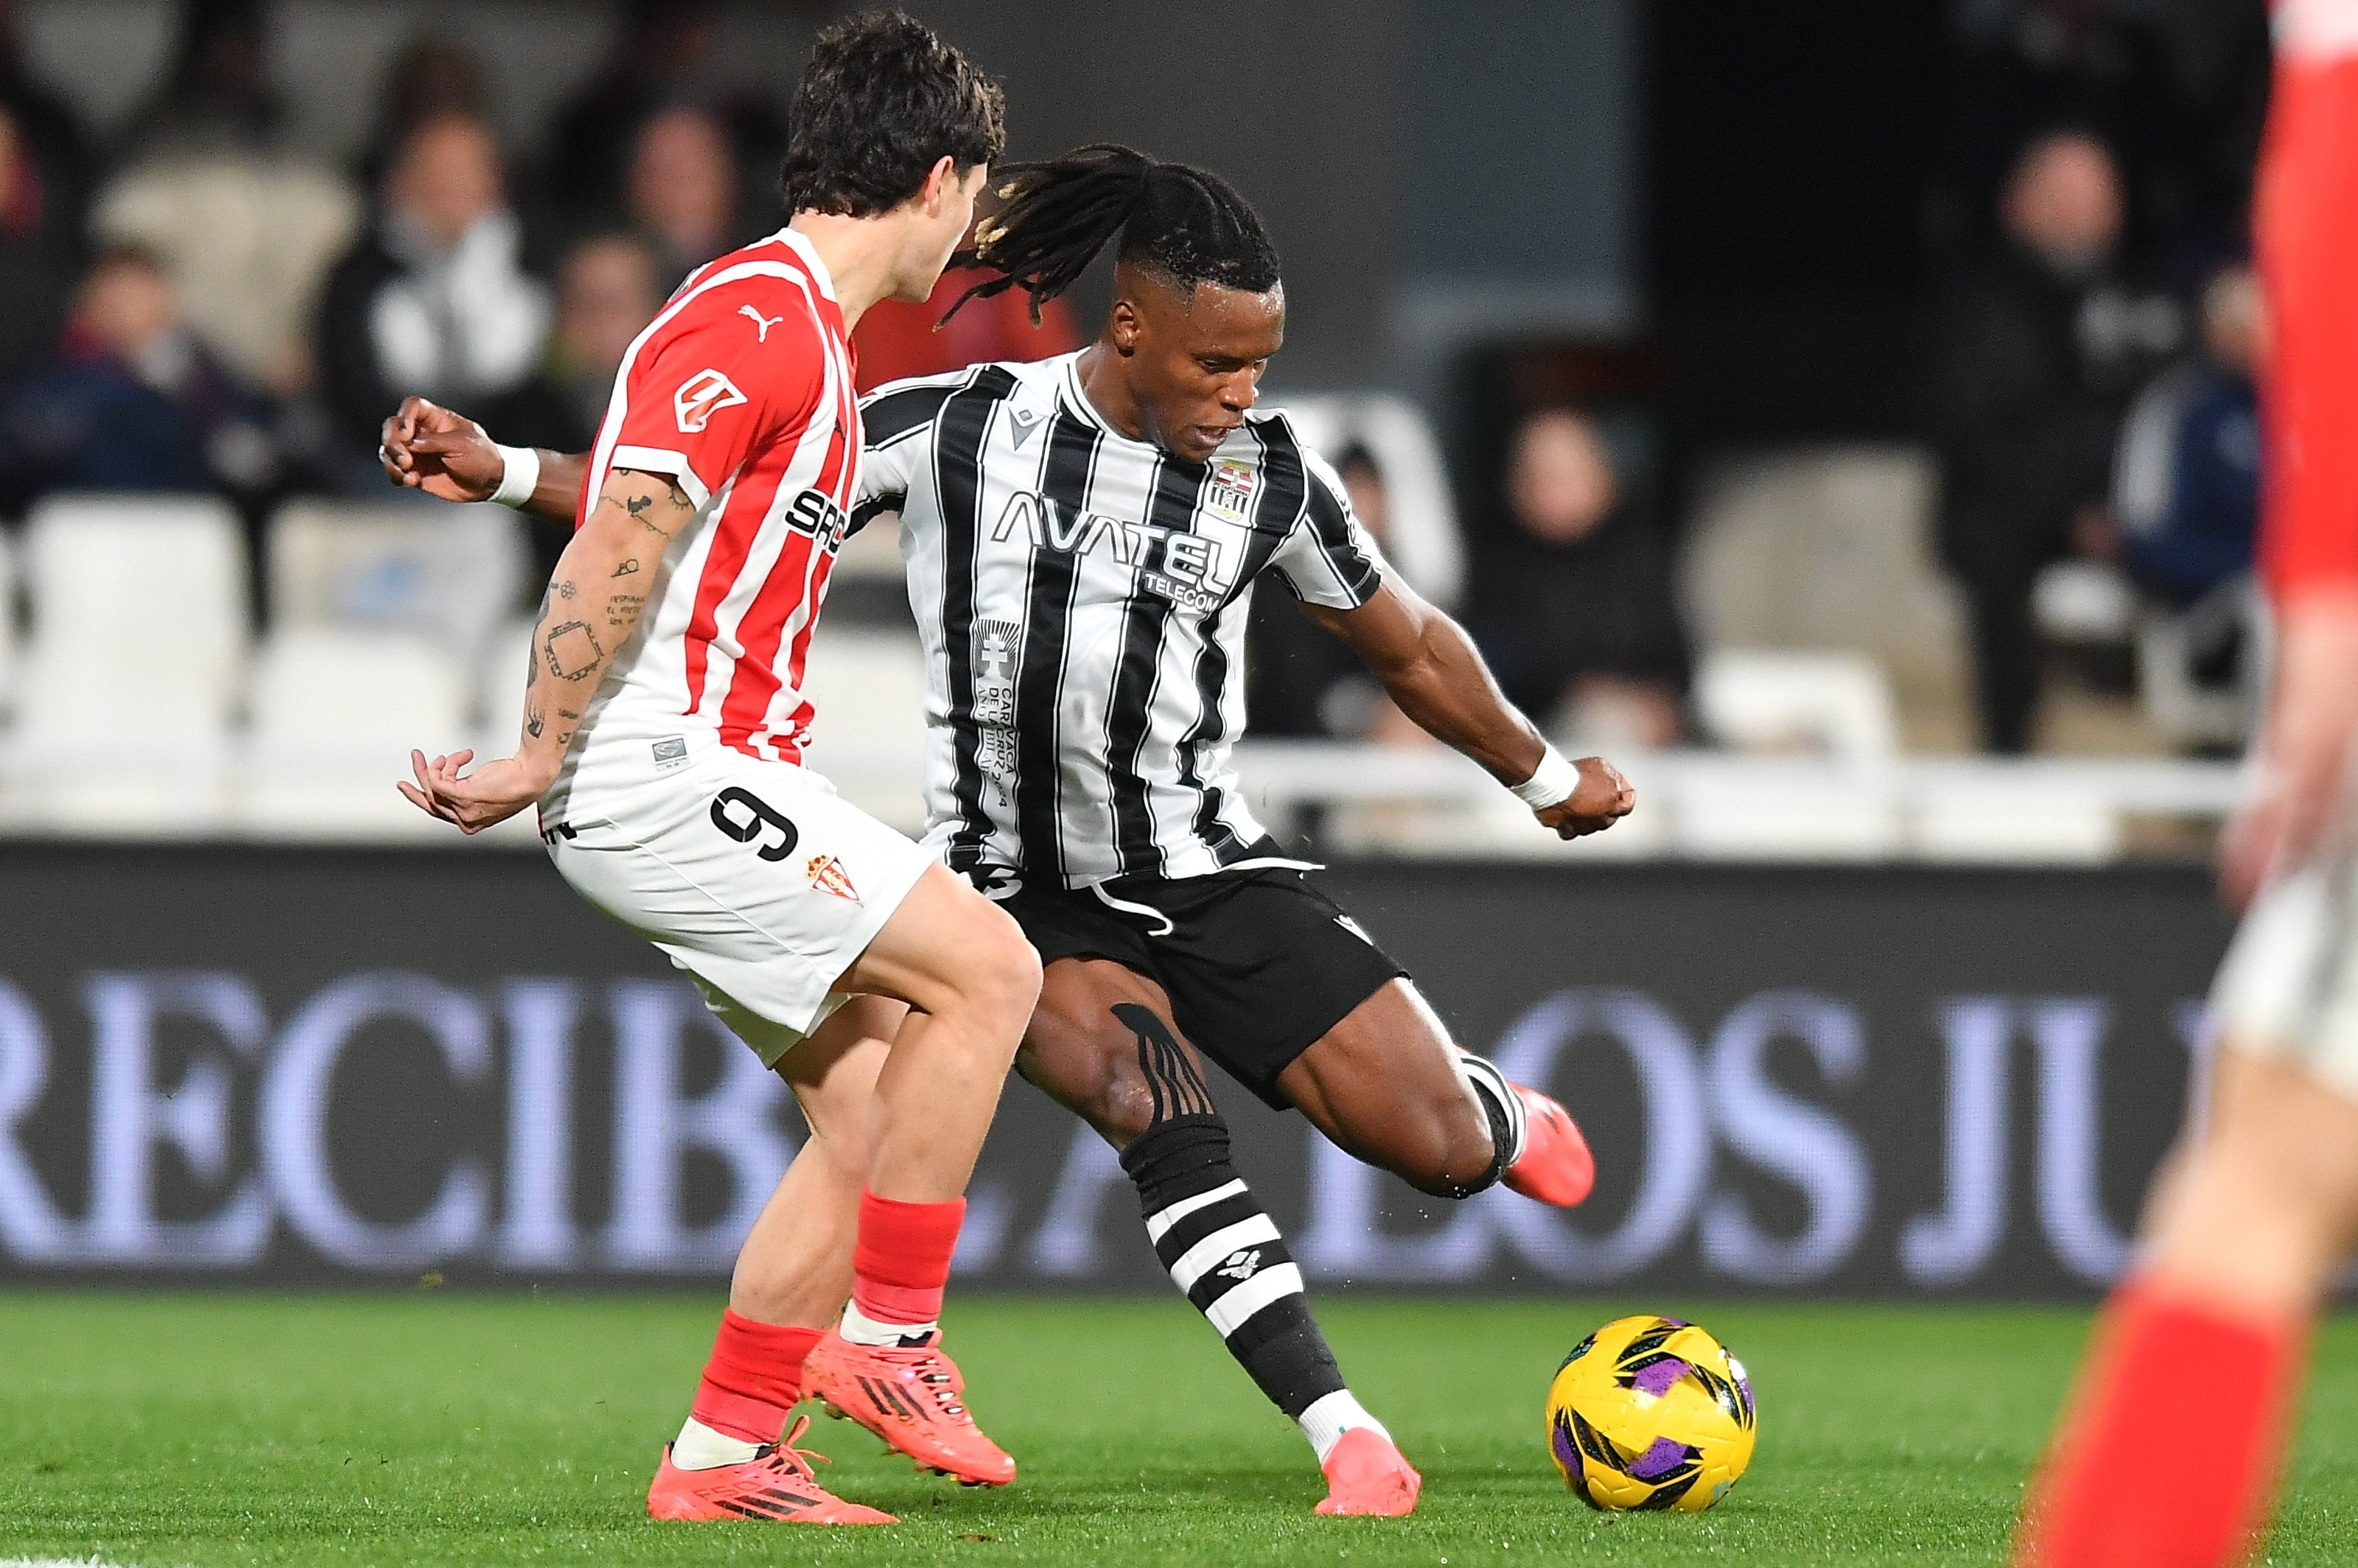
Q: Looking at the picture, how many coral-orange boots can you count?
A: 4